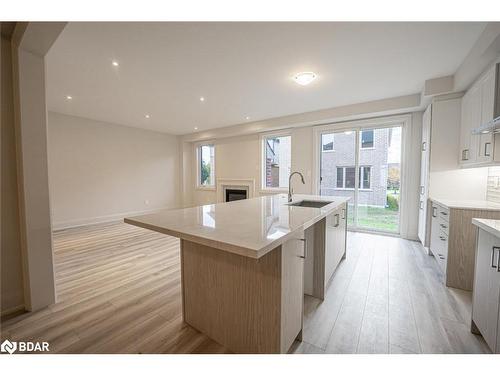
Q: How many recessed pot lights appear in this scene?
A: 6